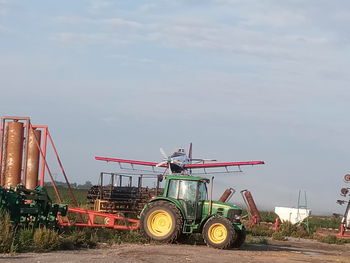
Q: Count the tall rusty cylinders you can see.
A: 2